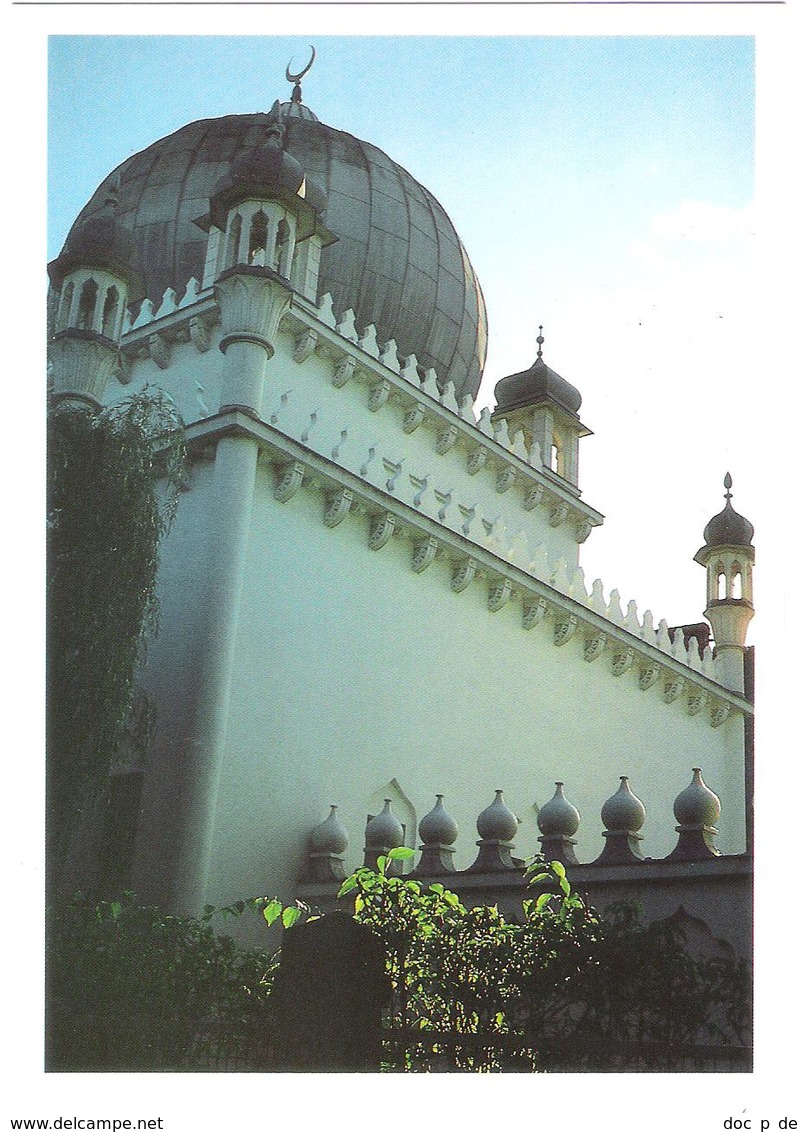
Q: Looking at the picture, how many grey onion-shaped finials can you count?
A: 7